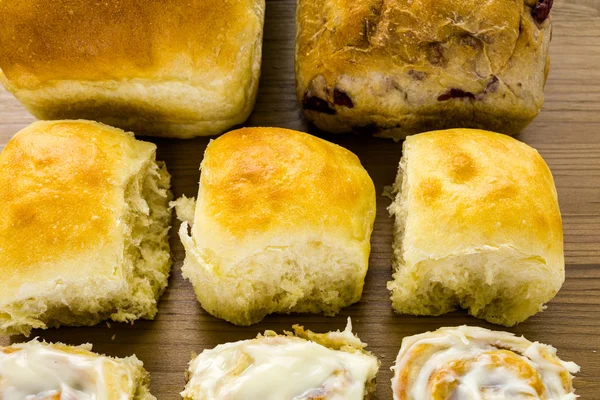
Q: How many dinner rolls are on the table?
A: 3